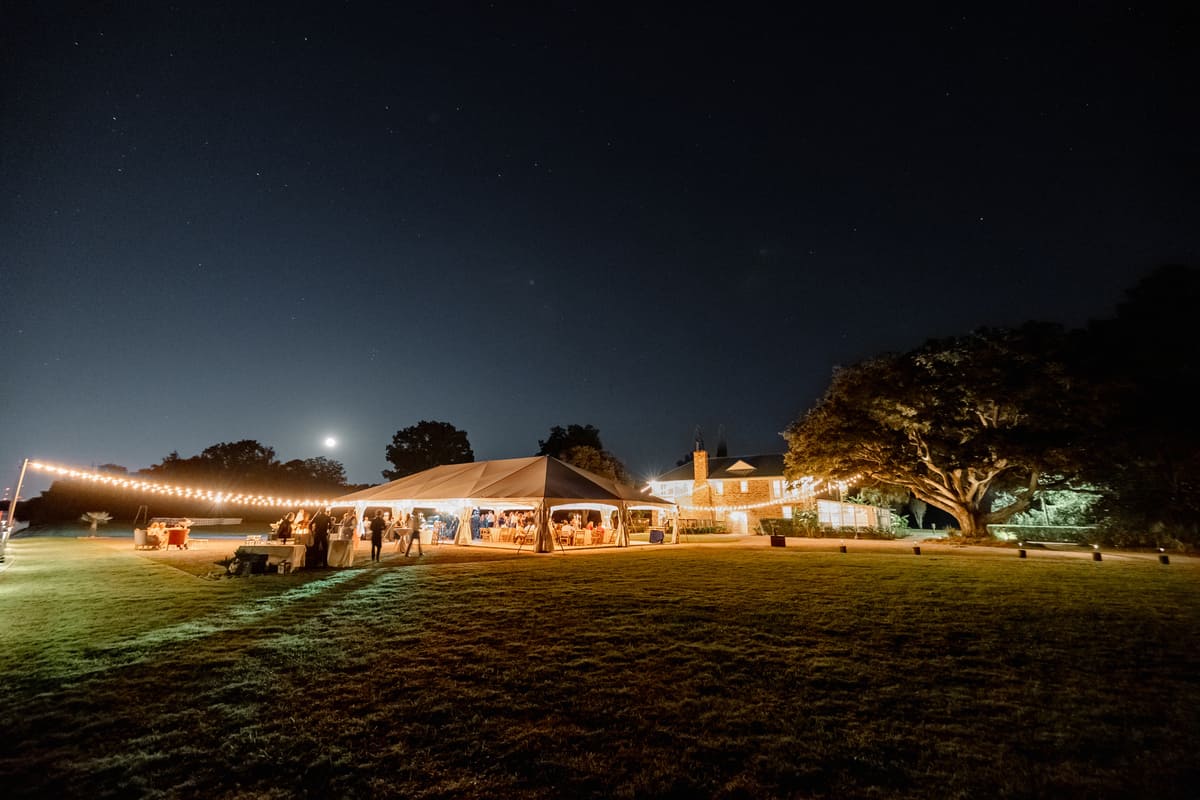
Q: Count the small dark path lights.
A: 5